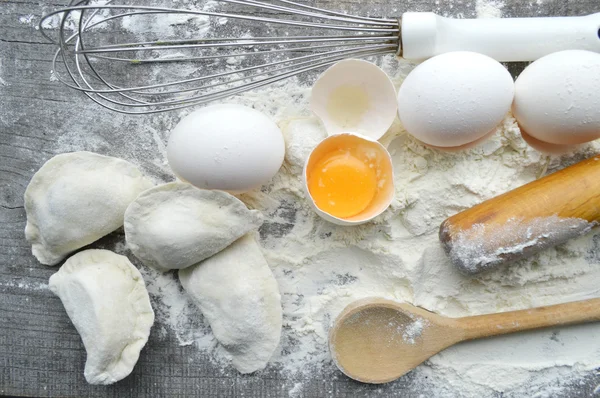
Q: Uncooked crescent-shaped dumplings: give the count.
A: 4